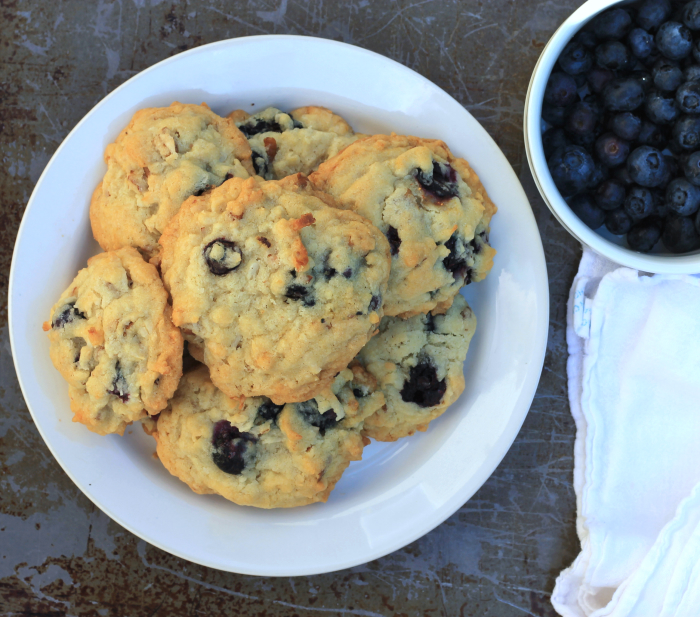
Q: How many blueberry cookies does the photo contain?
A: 7